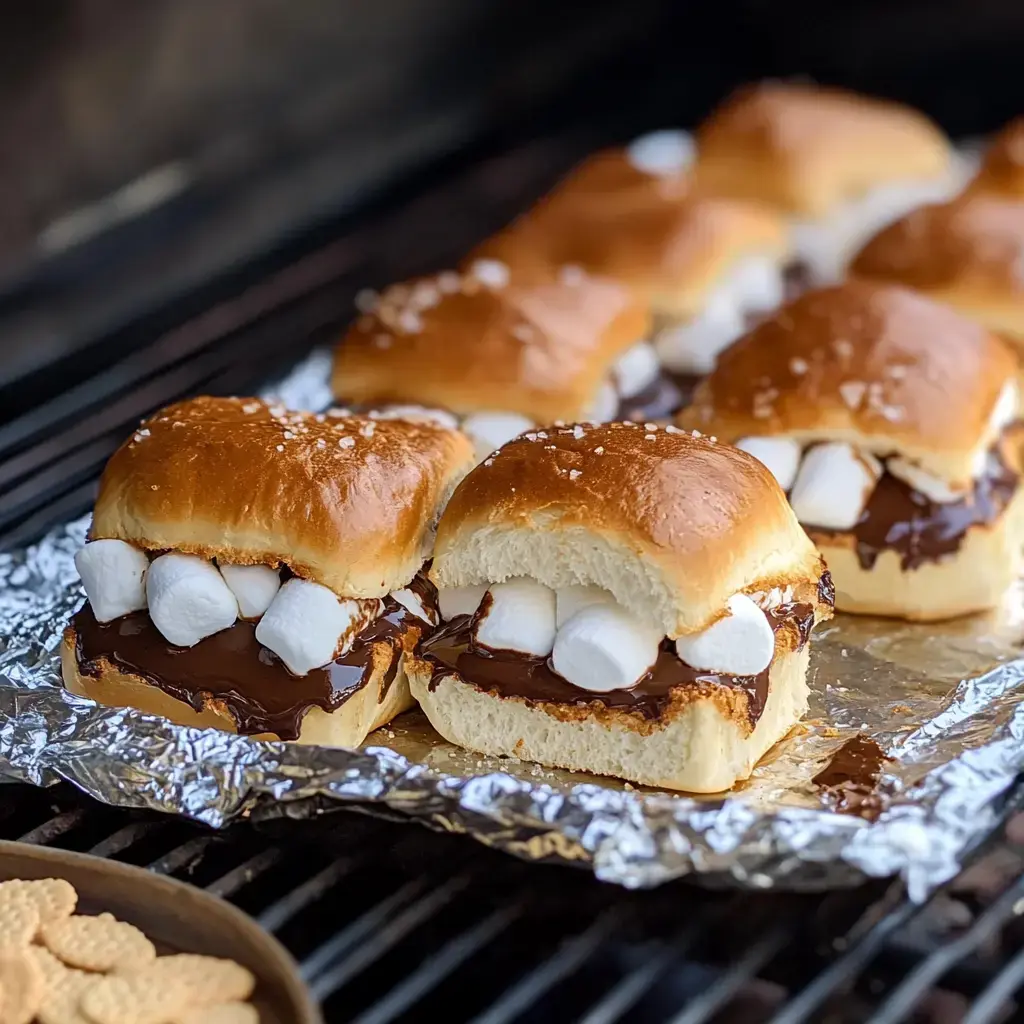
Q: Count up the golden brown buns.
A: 8